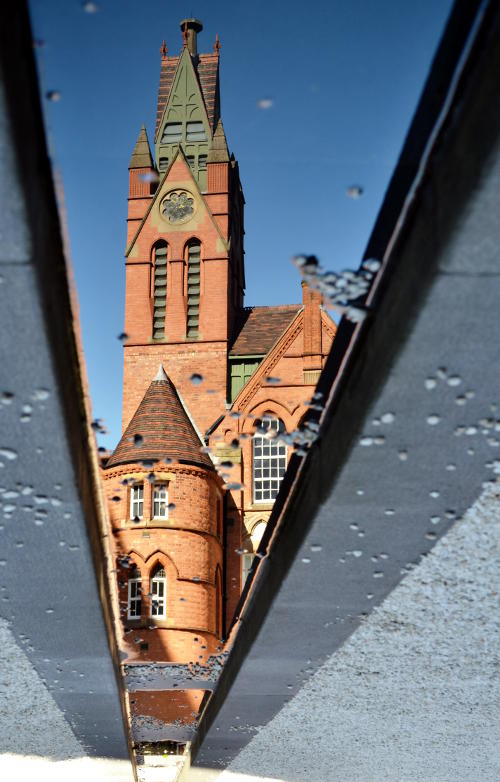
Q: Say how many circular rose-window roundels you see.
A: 1